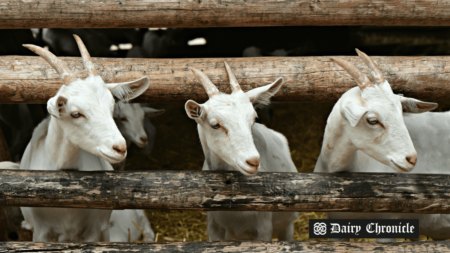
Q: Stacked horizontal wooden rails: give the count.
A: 4